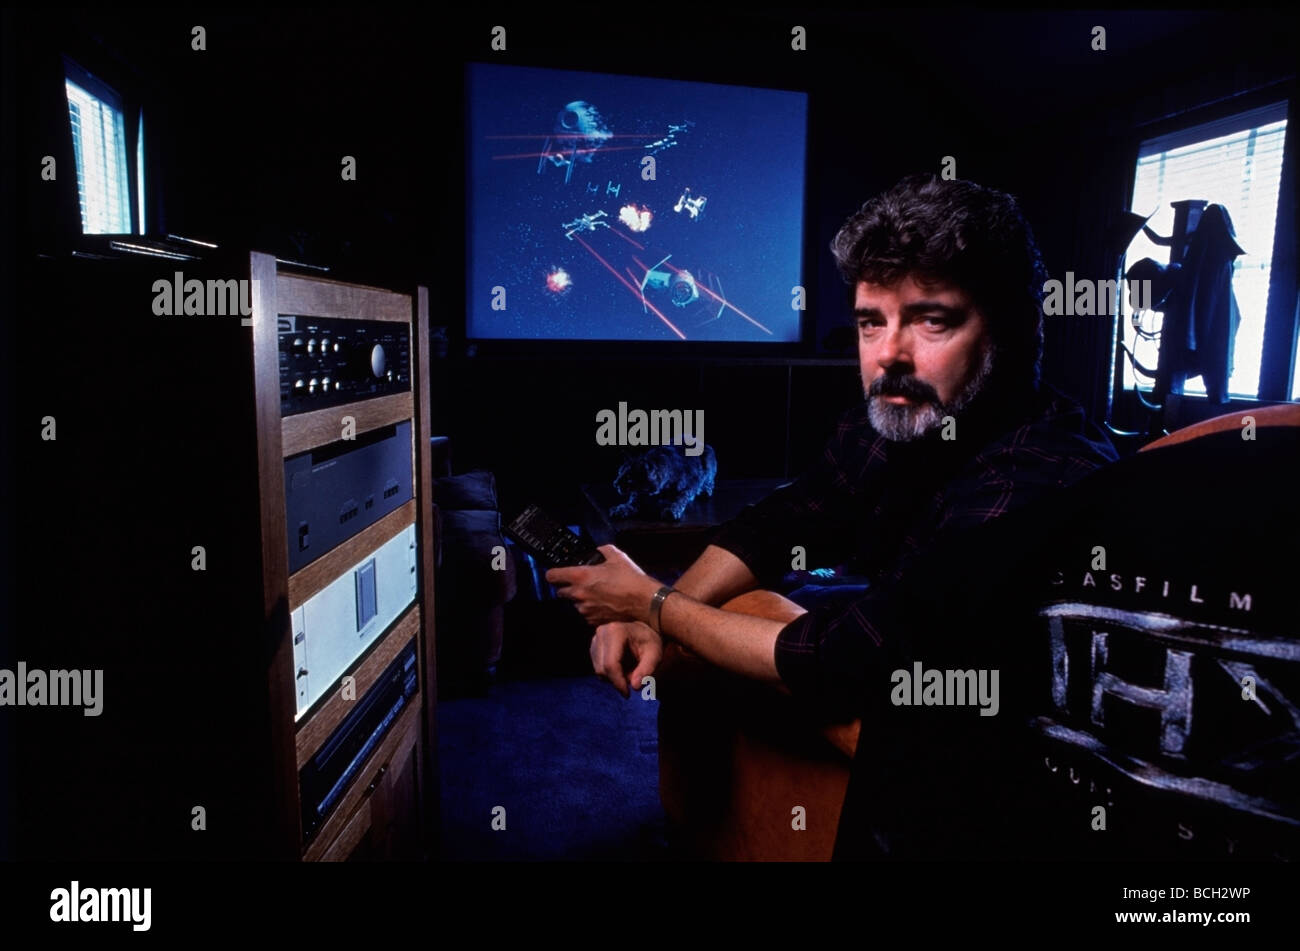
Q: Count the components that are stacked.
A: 4